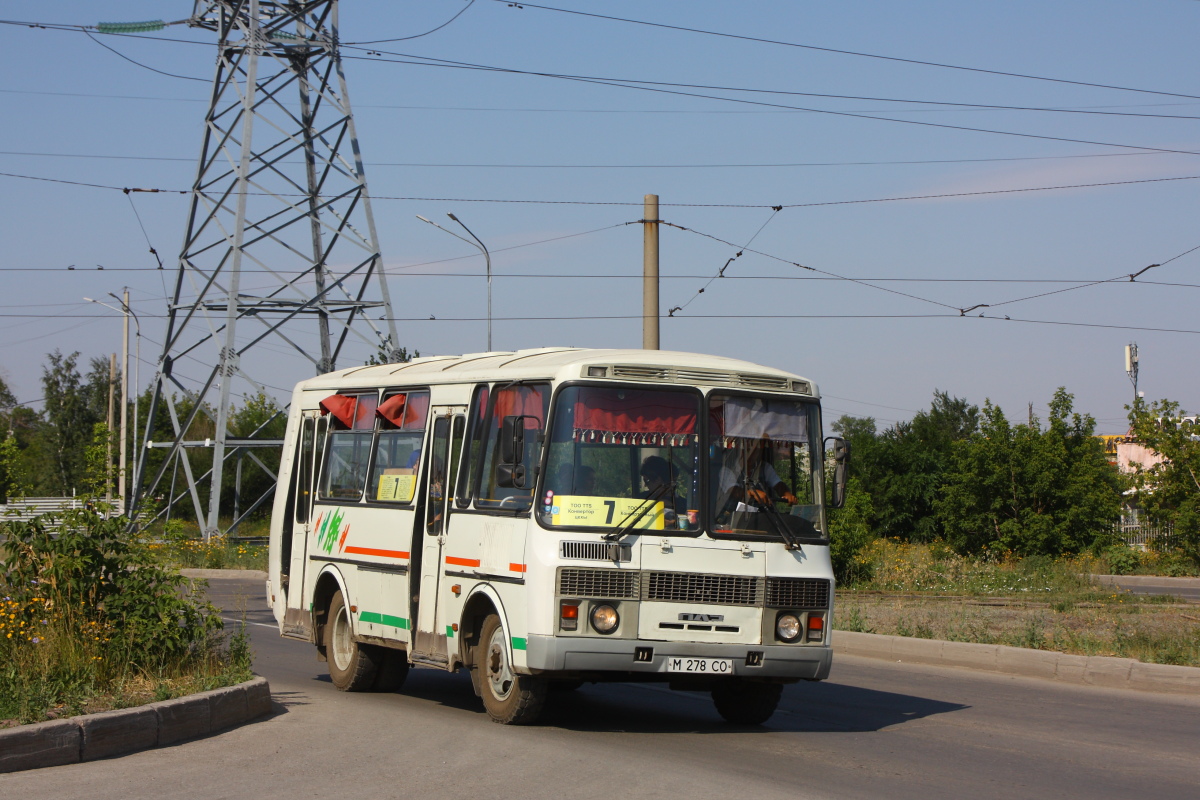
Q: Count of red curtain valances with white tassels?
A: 1